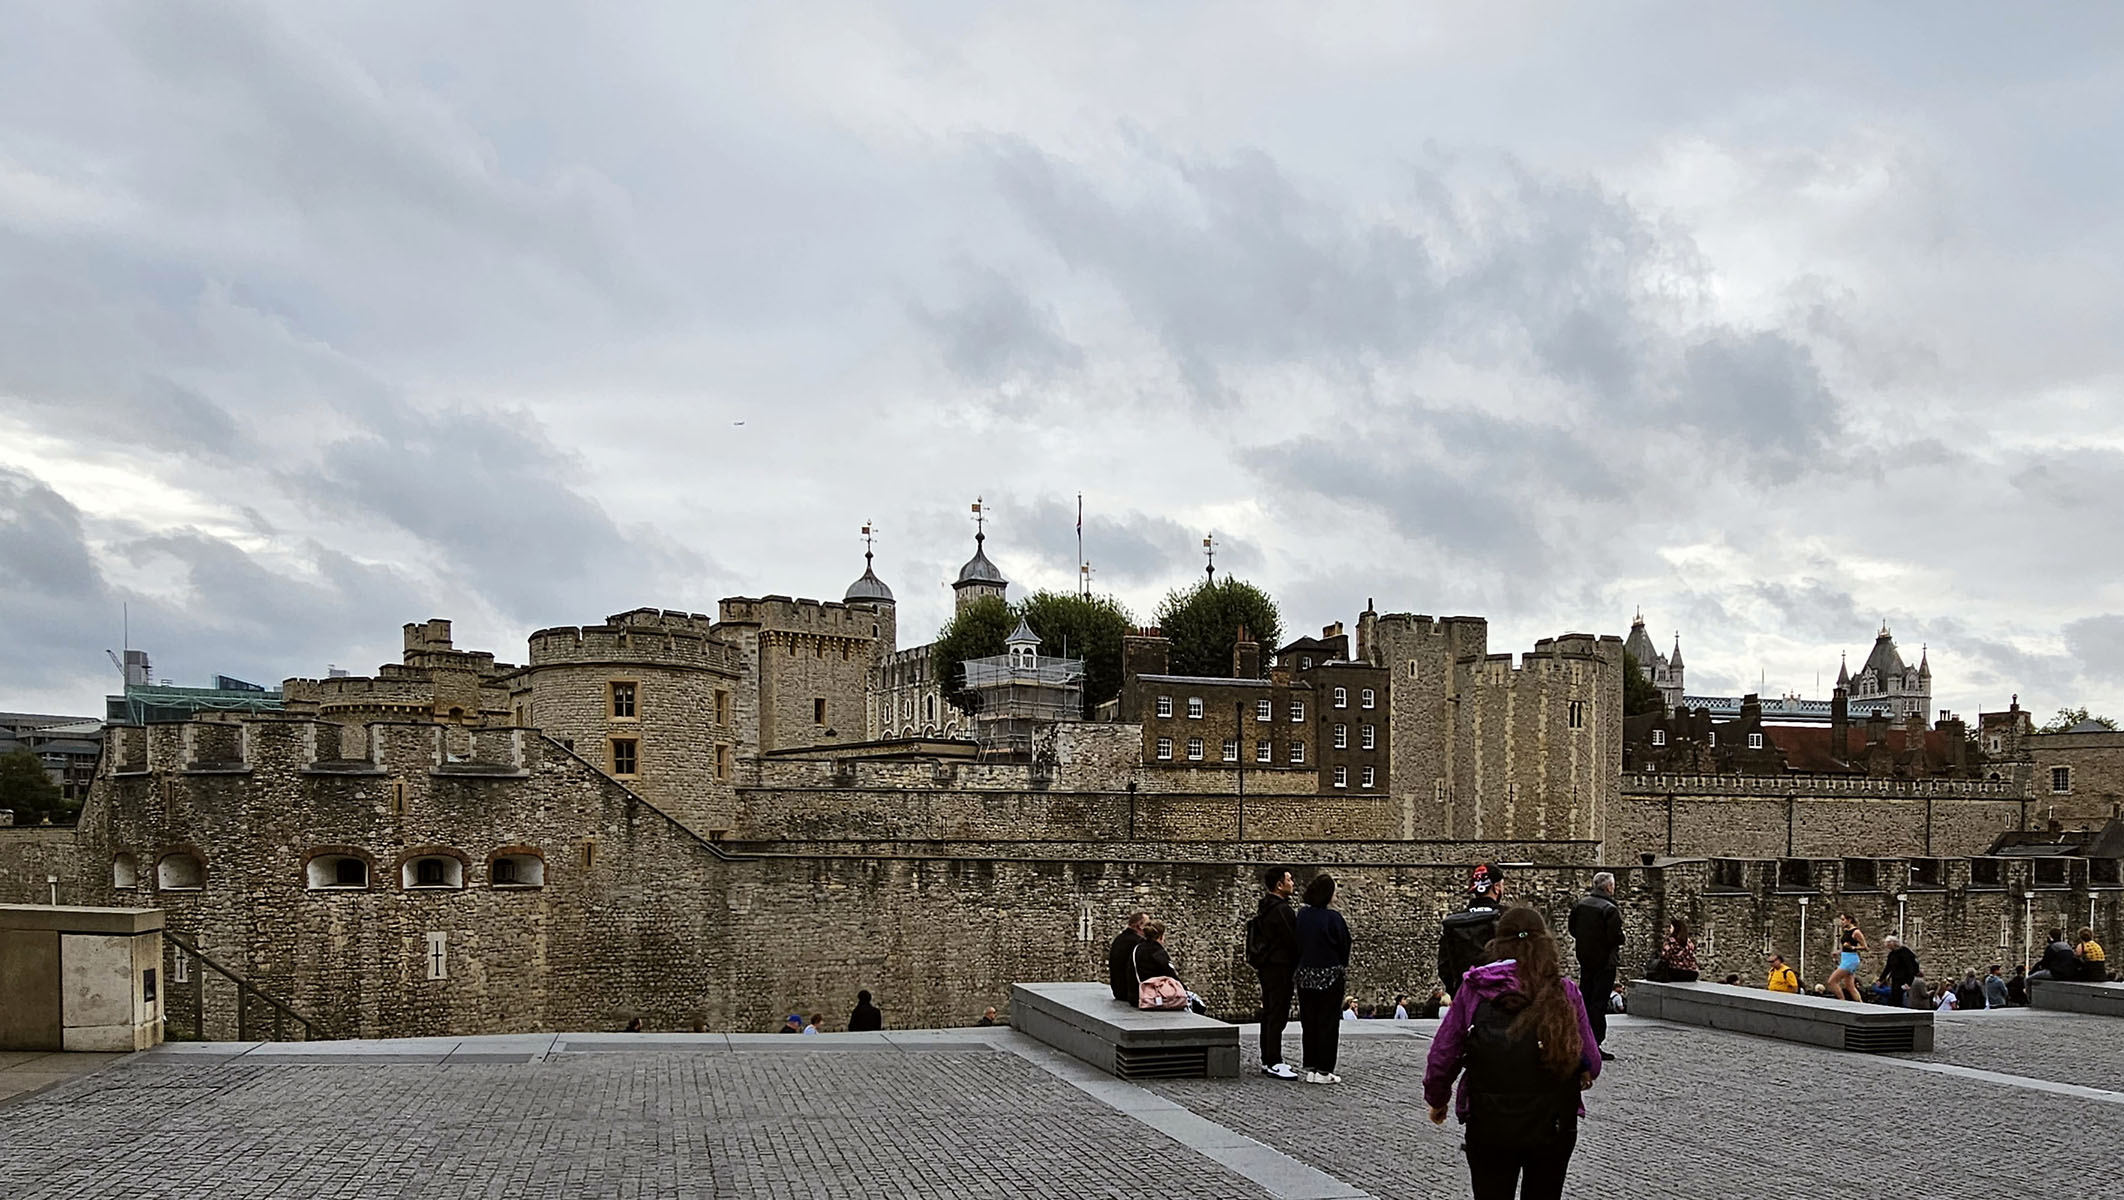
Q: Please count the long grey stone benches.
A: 3